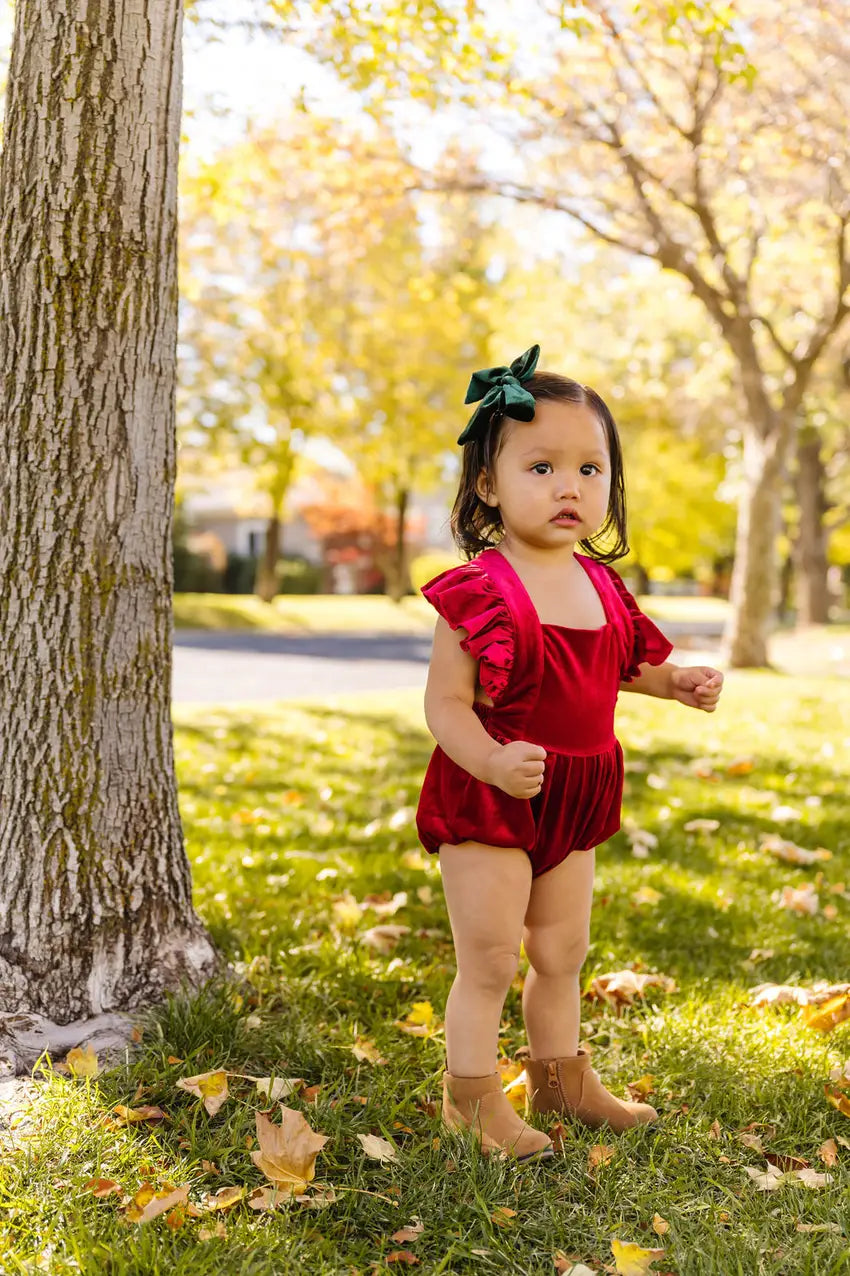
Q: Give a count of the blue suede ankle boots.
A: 0